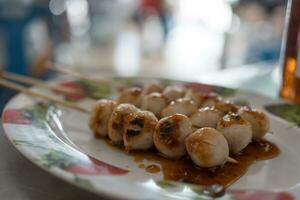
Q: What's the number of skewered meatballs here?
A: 15